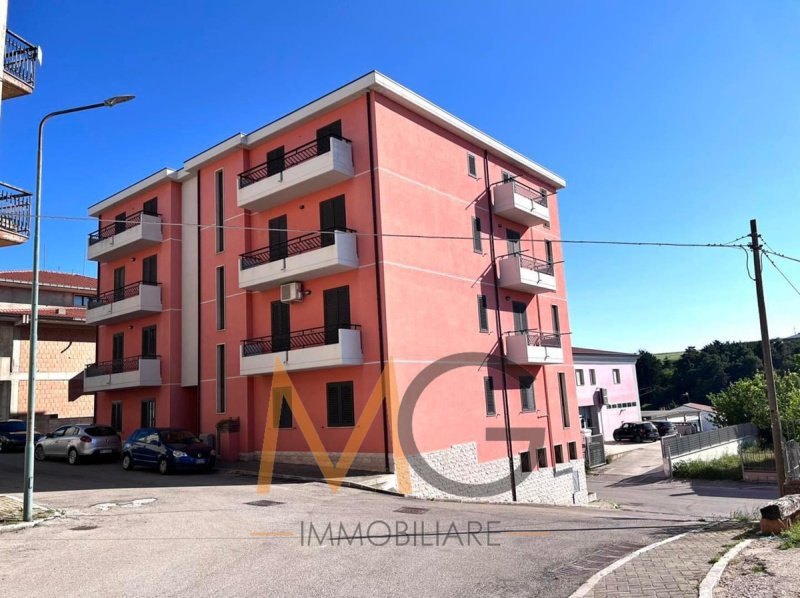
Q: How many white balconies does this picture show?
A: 9